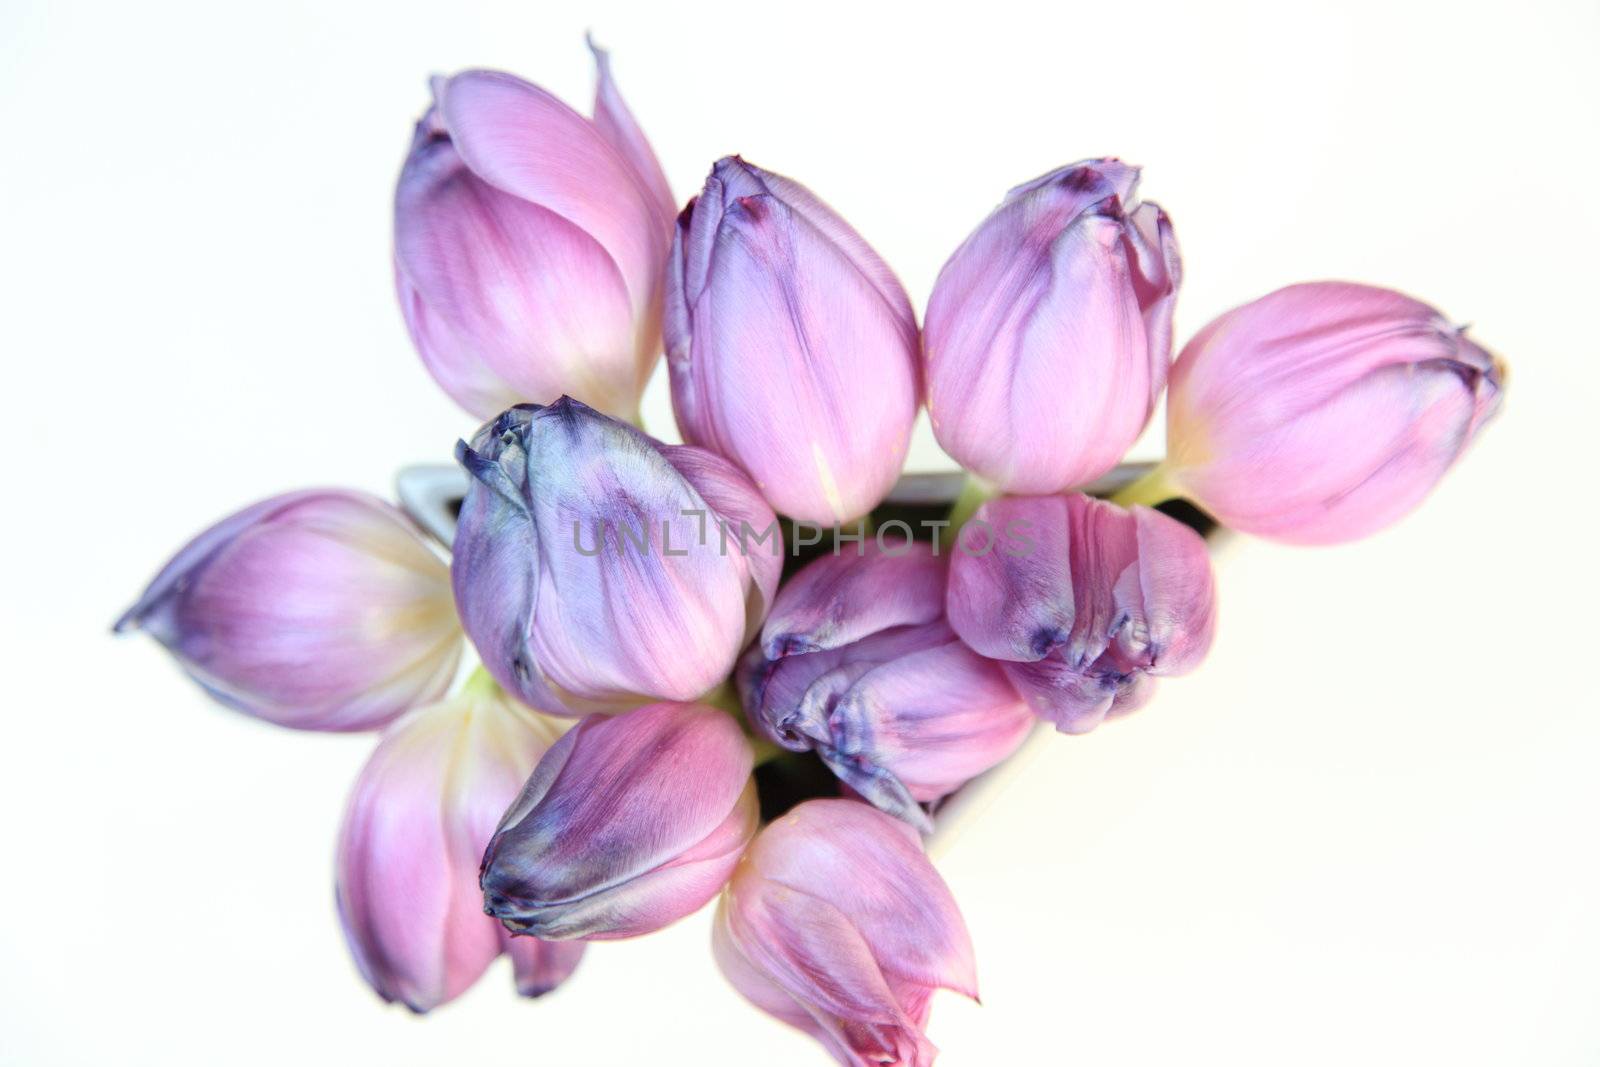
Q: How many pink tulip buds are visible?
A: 11